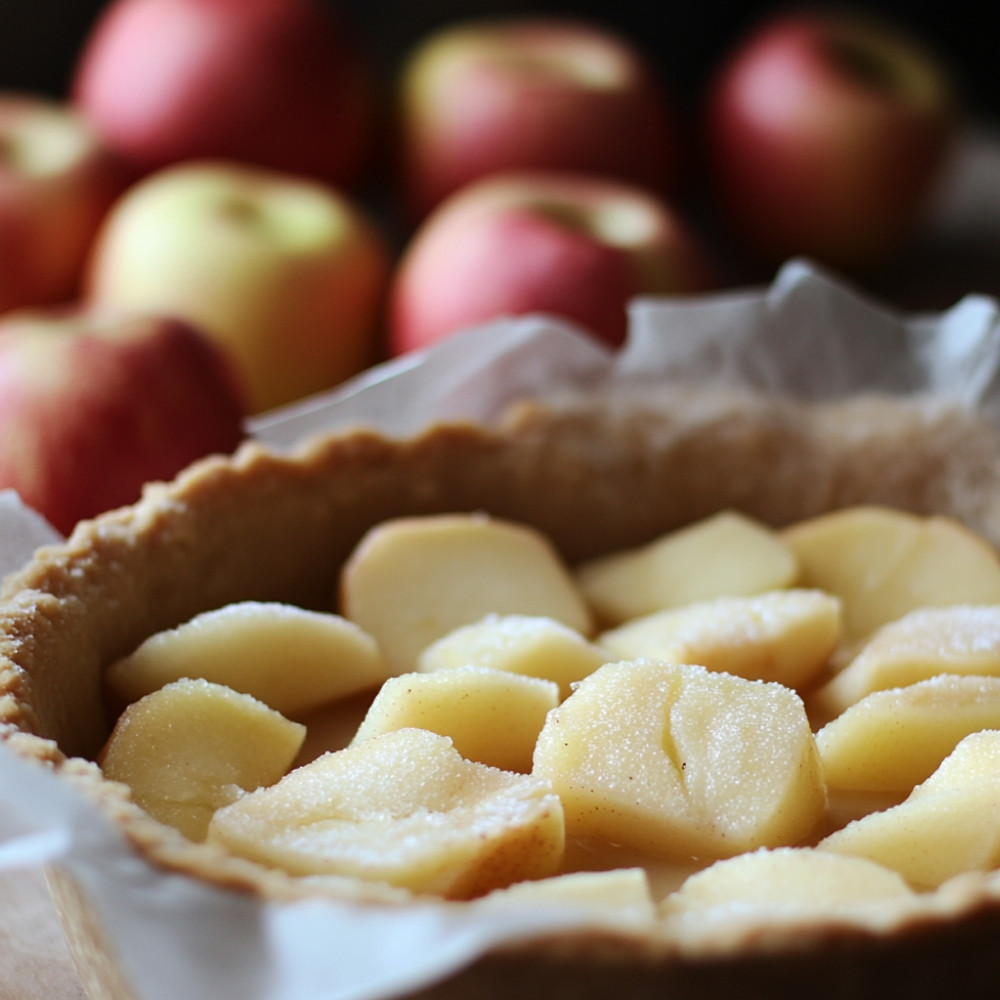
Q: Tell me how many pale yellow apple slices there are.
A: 15